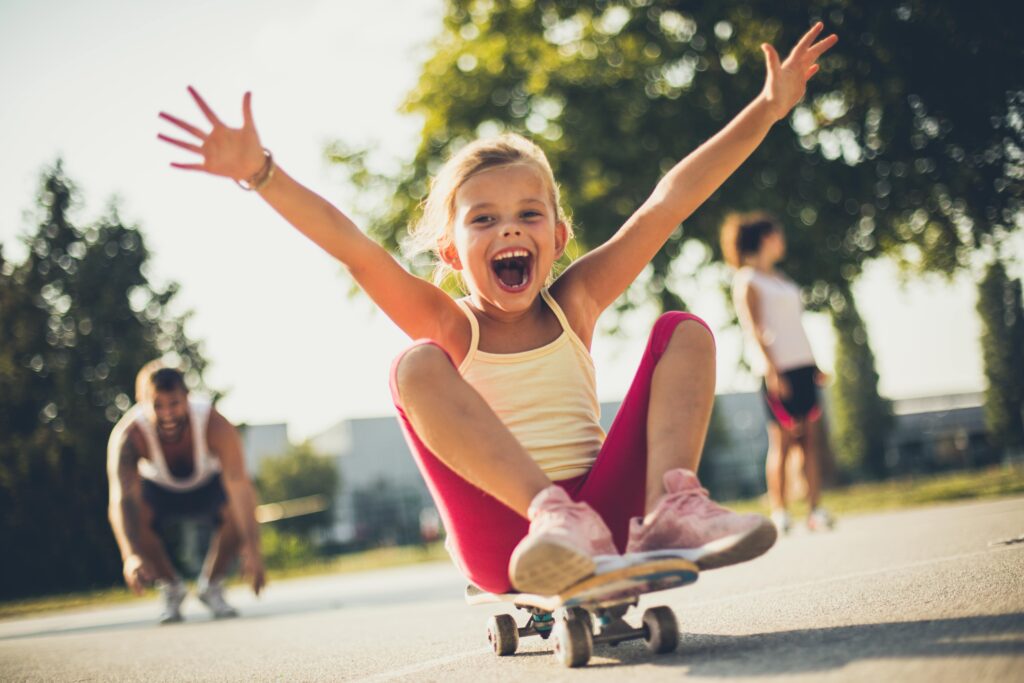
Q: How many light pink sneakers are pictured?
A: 2